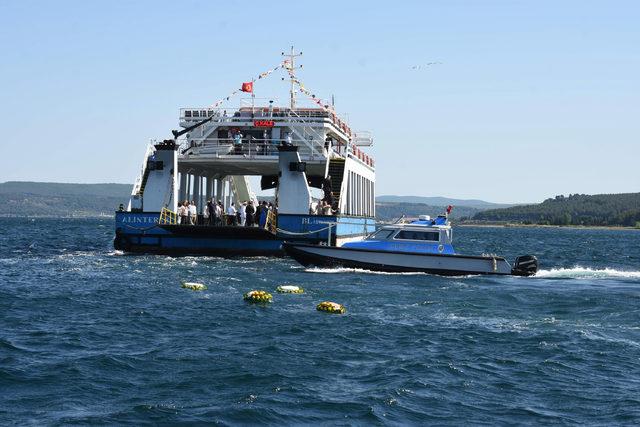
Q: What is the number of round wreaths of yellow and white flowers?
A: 4